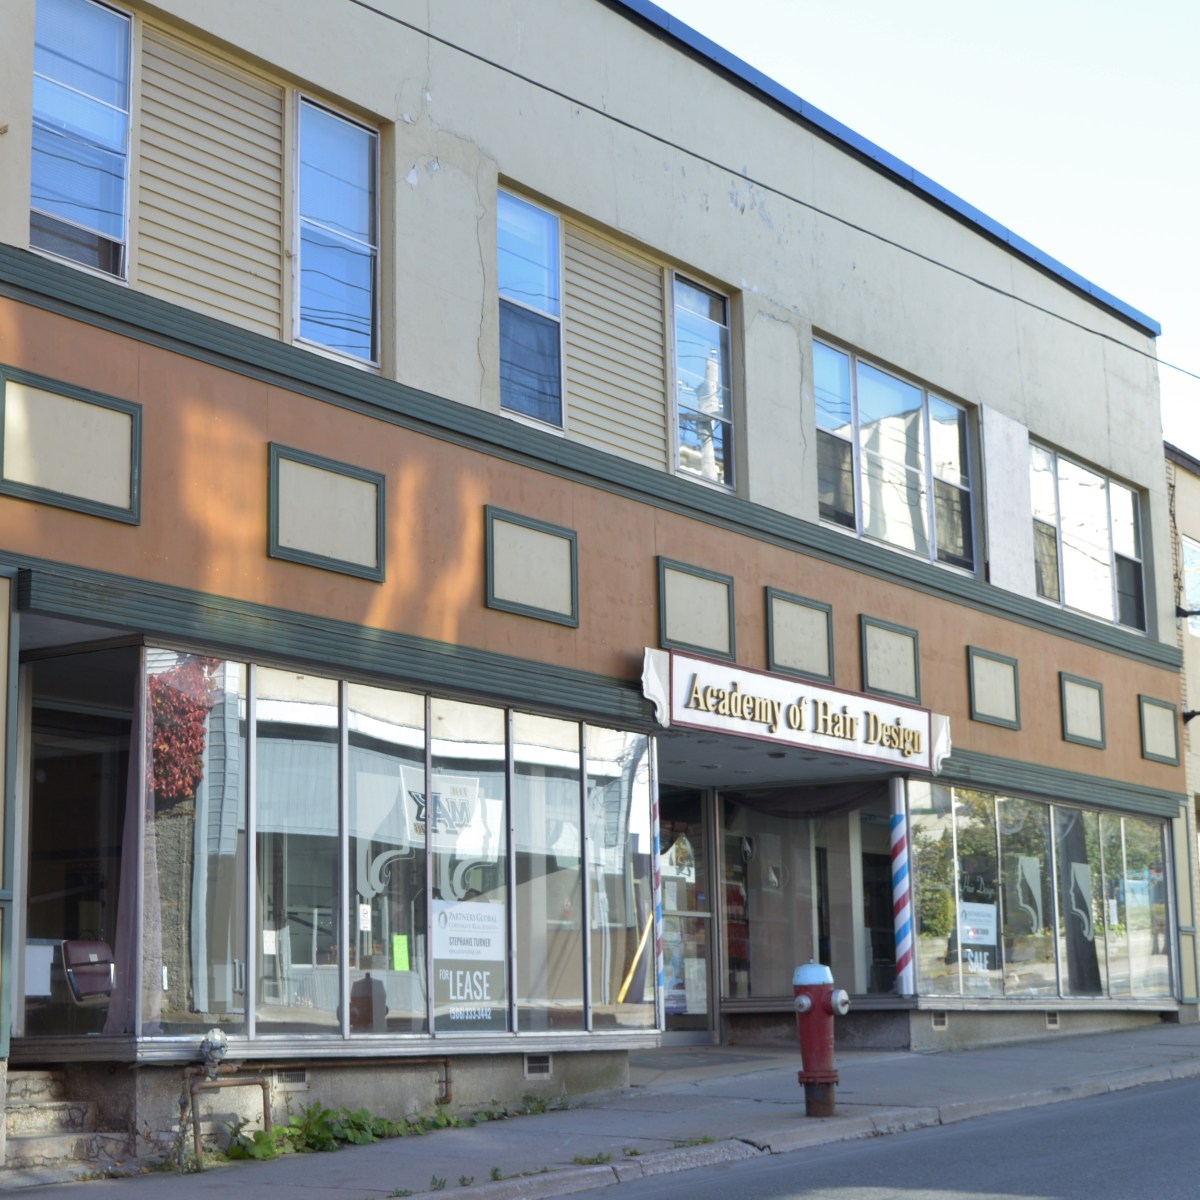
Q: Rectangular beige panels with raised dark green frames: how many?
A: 9